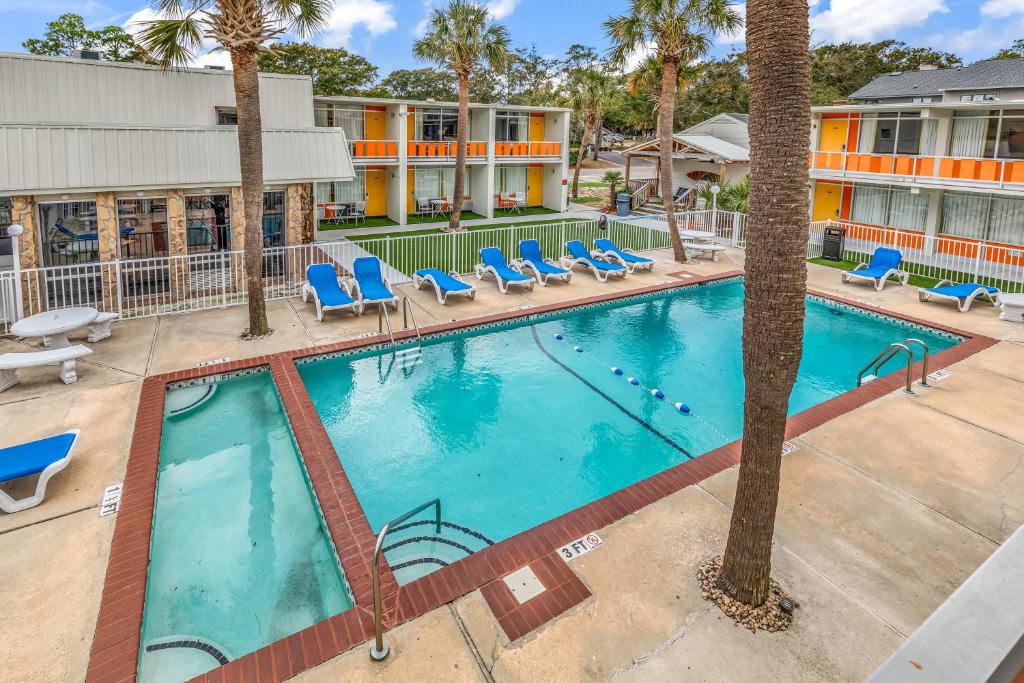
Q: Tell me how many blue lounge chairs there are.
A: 10